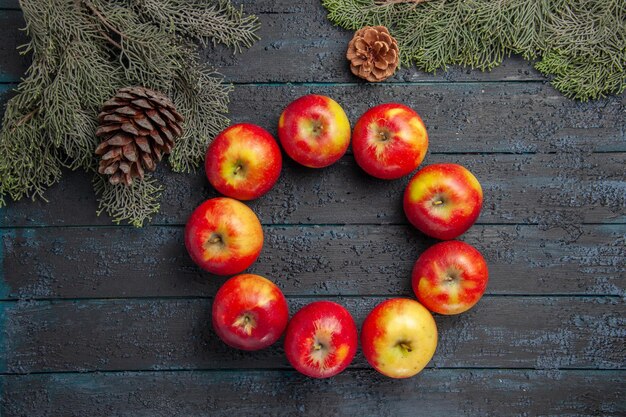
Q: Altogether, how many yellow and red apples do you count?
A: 9